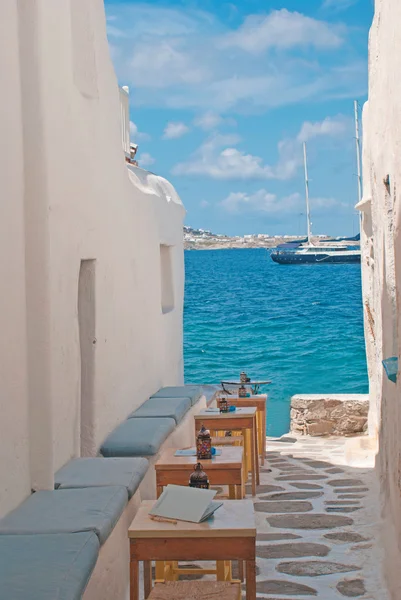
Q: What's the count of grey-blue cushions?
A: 6